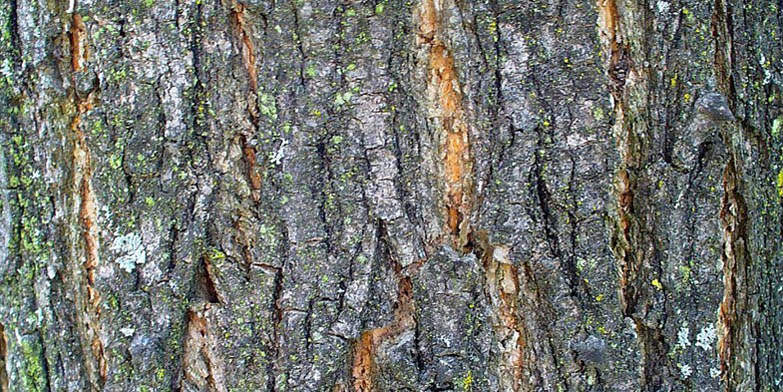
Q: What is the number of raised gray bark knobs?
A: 1